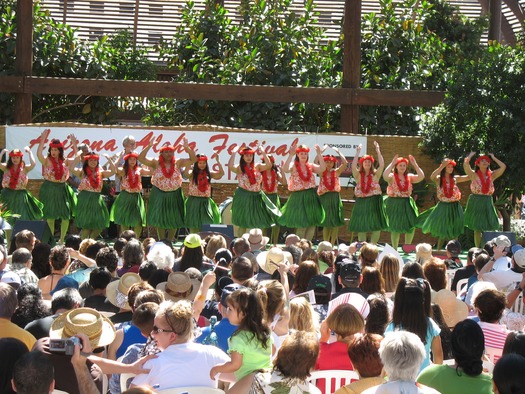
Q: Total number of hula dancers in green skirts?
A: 14